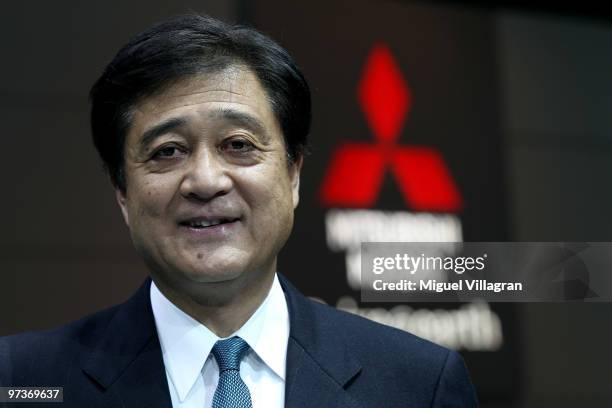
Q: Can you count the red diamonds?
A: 3